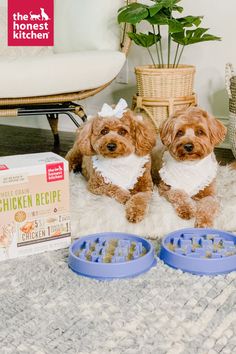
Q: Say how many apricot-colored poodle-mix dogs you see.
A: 2